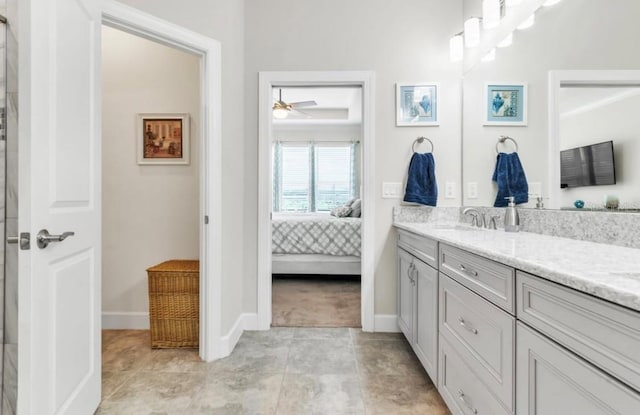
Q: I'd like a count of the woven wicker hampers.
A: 1